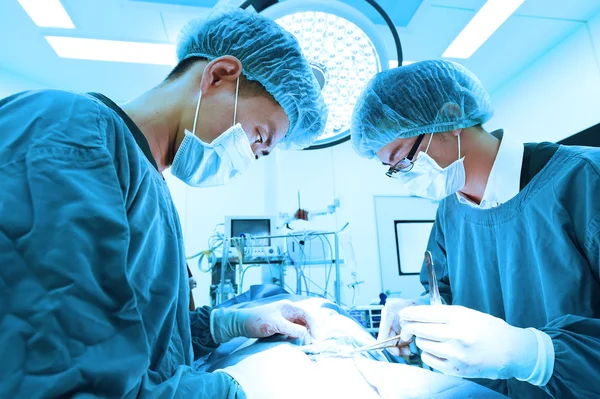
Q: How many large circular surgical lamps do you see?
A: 1